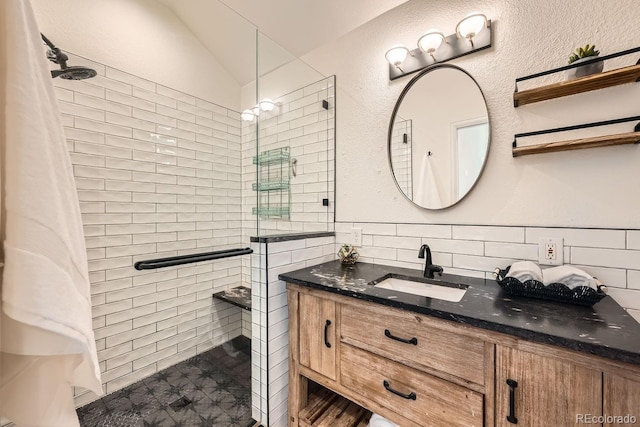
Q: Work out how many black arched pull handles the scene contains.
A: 4